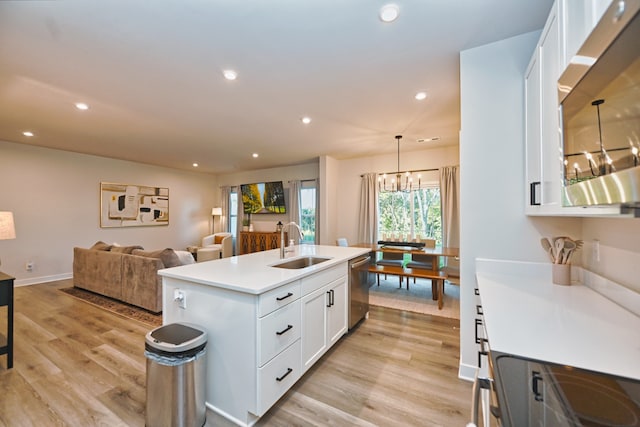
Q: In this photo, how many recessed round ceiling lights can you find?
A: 8